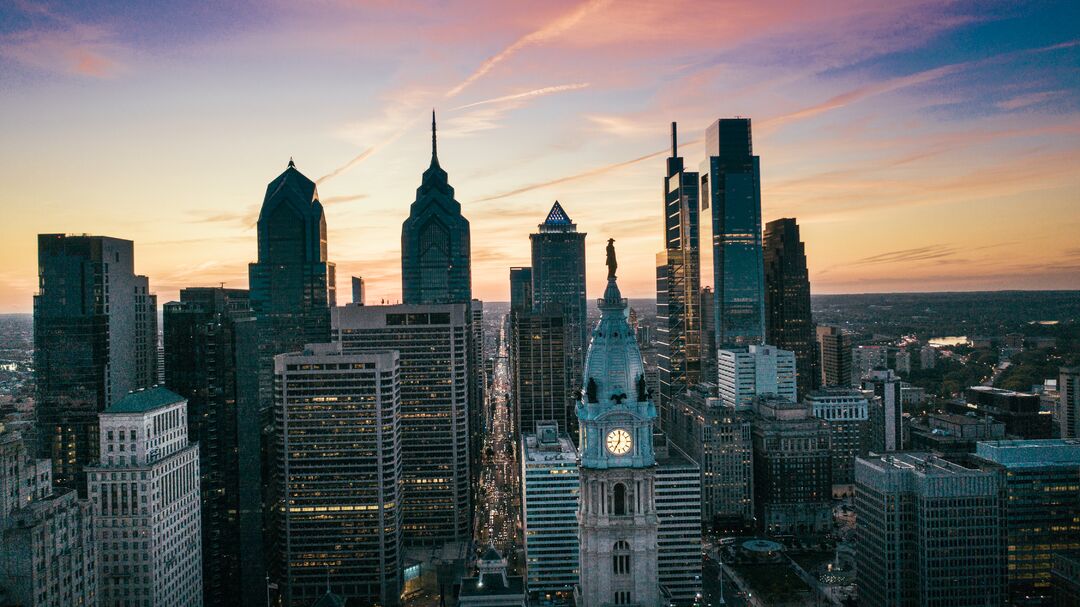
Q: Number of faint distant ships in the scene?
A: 0